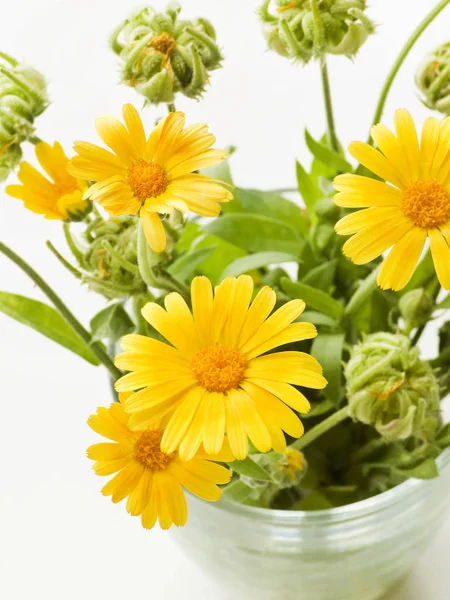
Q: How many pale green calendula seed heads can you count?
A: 6